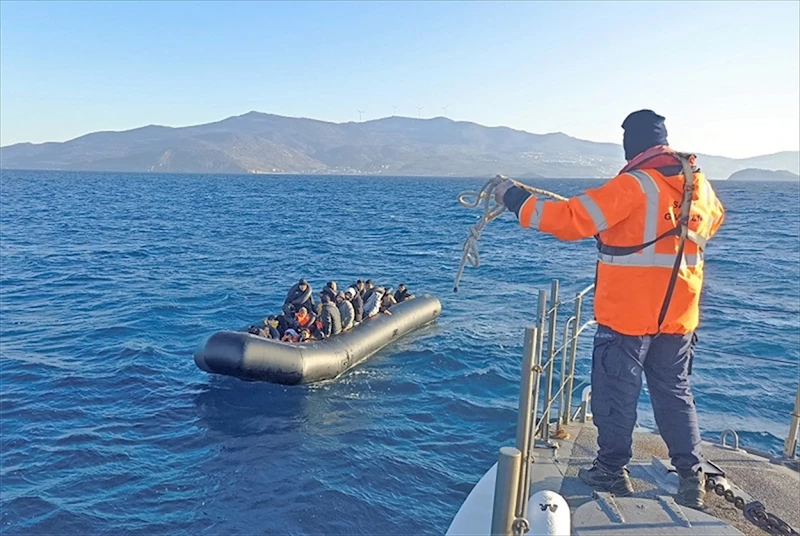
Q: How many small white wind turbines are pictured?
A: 4